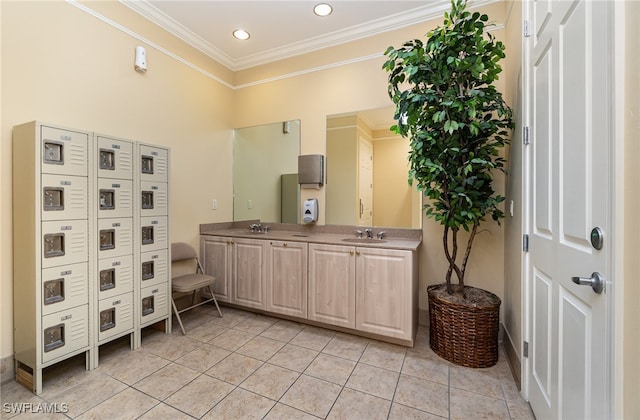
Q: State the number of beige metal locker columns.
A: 3